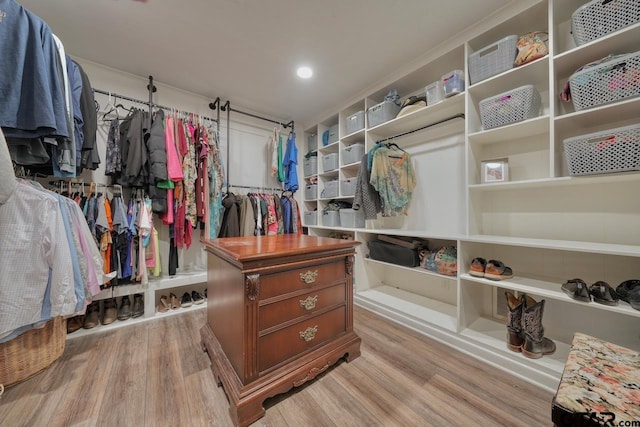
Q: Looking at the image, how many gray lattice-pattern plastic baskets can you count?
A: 4